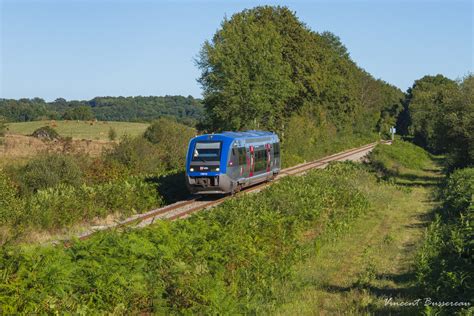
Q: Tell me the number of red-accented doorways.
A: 2